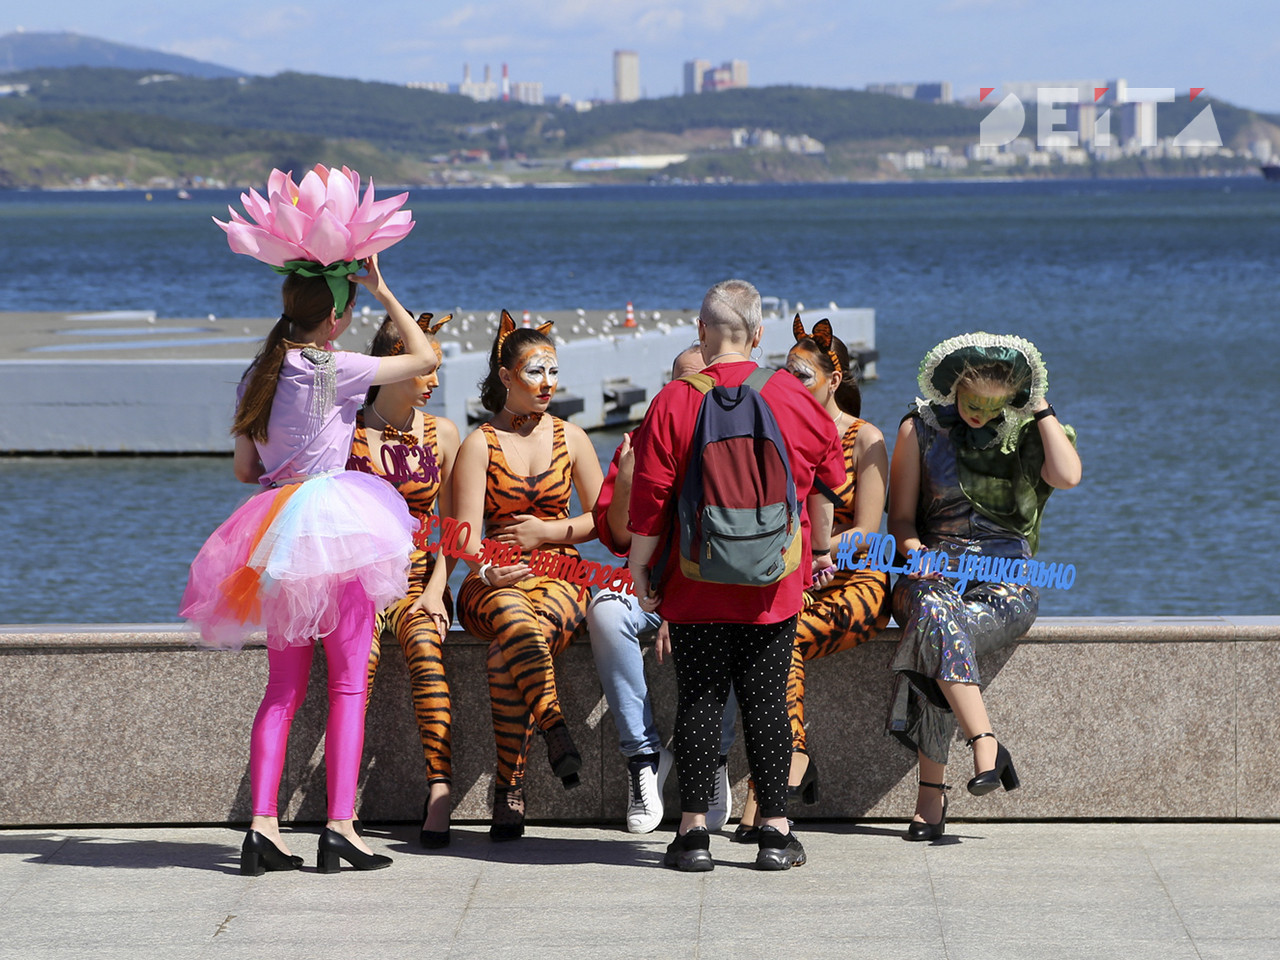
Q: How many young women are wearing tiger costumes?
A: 3